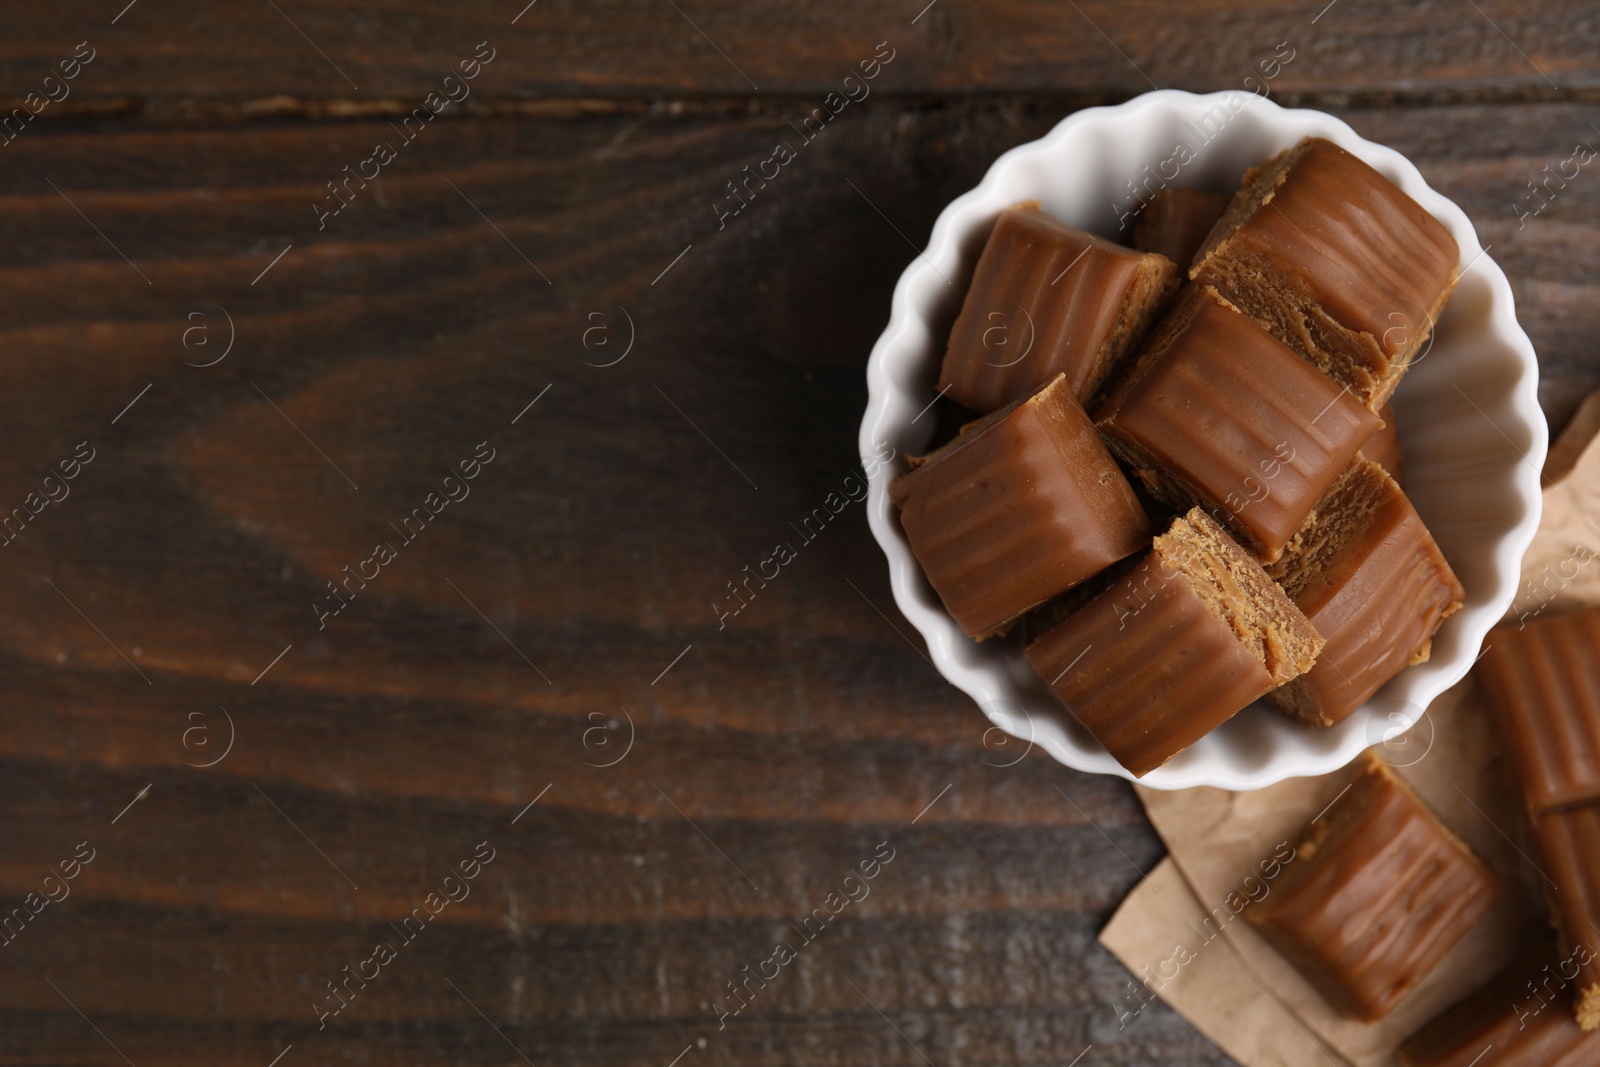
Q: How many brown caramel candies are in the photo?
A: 12